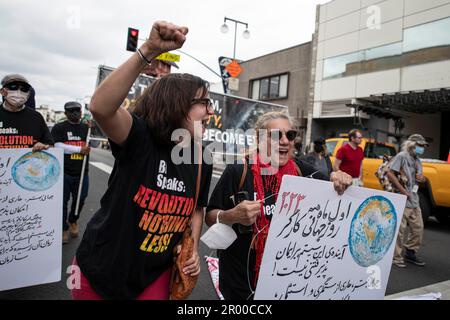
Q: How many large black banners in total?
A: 1